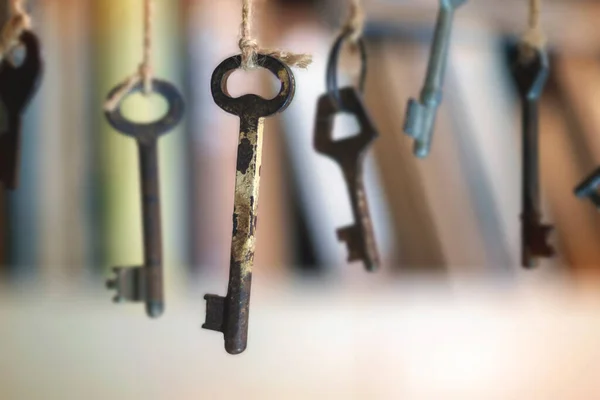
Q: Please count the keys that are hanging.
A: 7